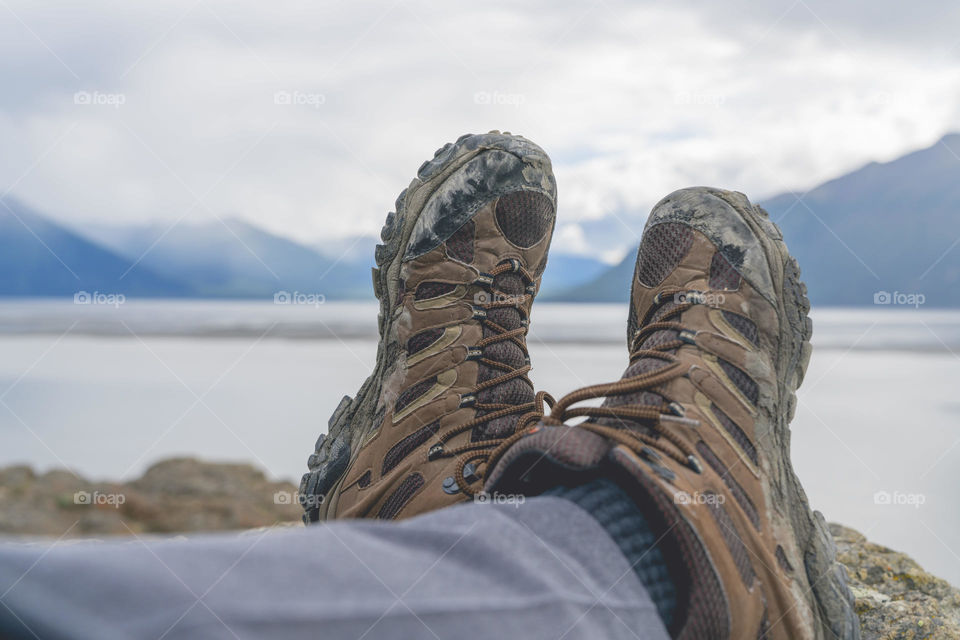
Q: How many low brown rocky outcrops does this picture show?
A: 1